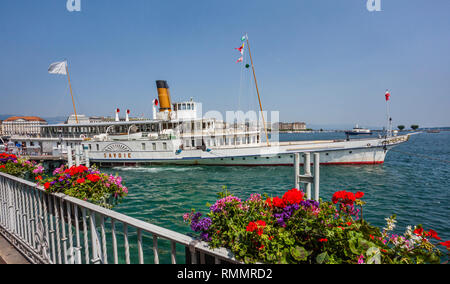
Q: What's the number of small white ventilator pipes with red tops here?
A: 3